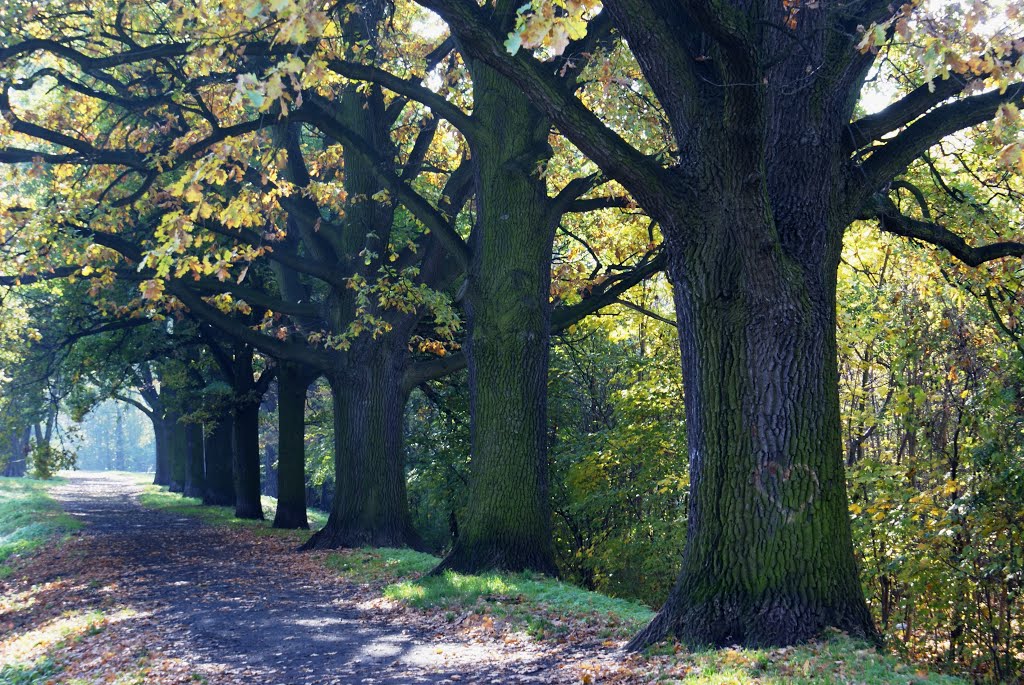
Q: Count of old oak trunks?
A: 9